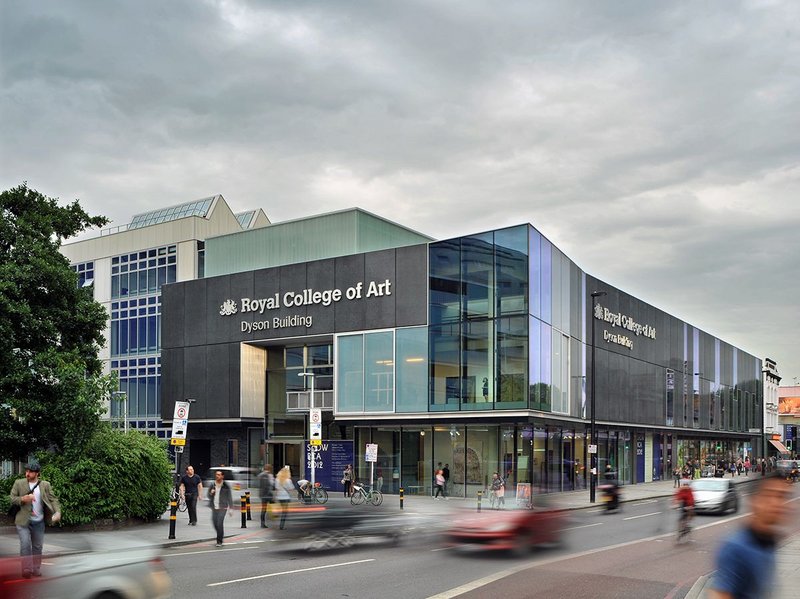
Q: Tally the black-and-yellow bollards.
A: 5